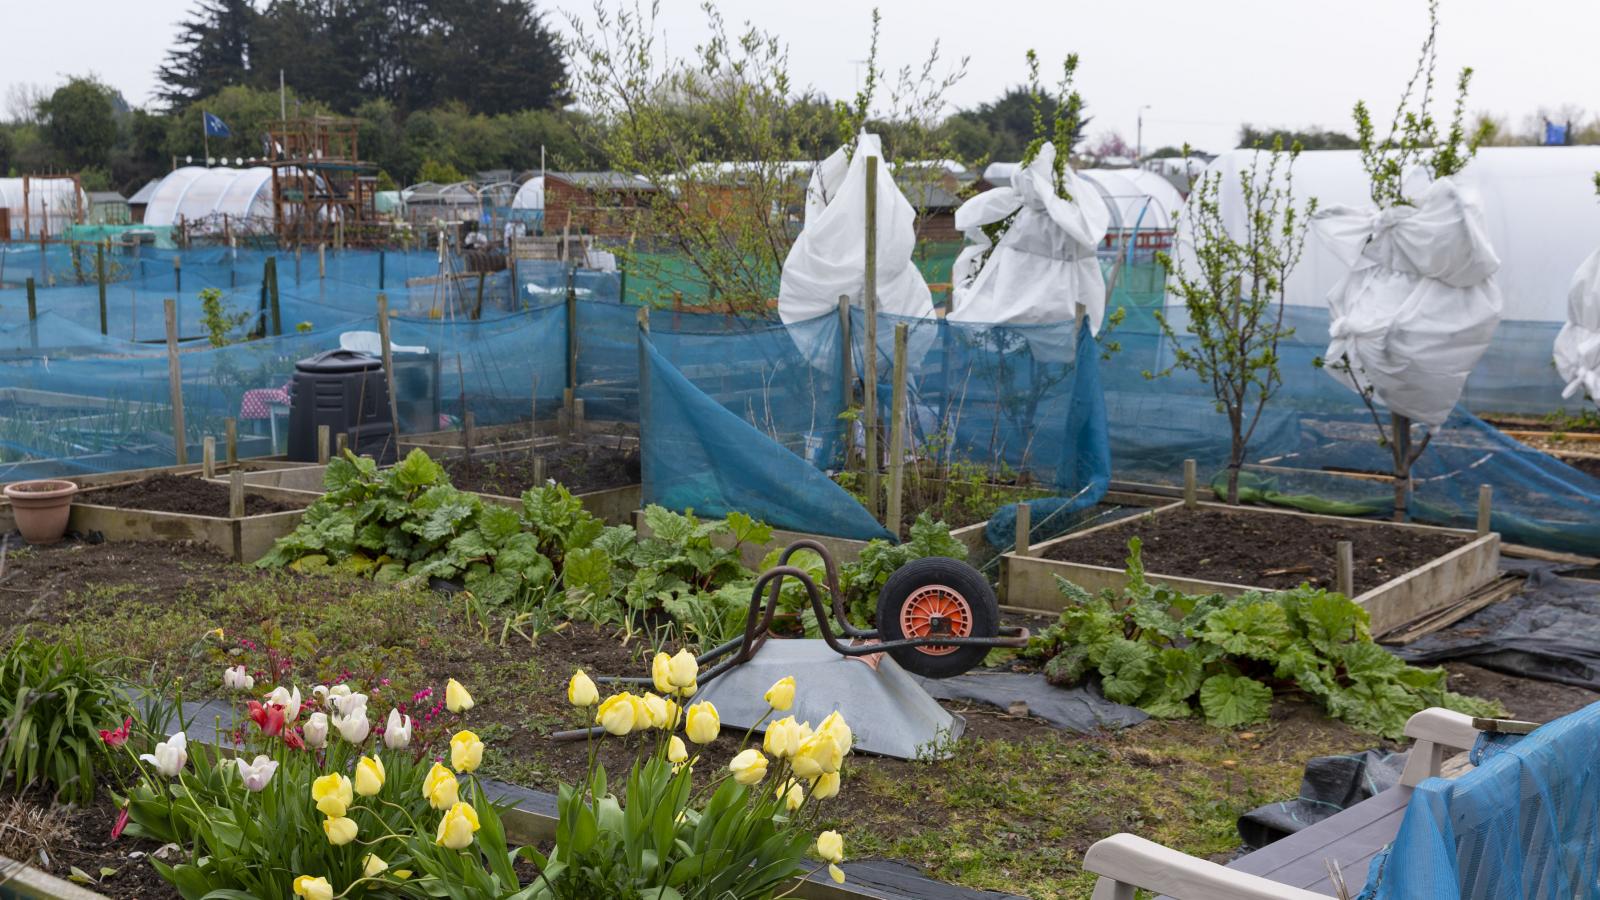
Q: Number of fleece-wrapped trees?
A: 4